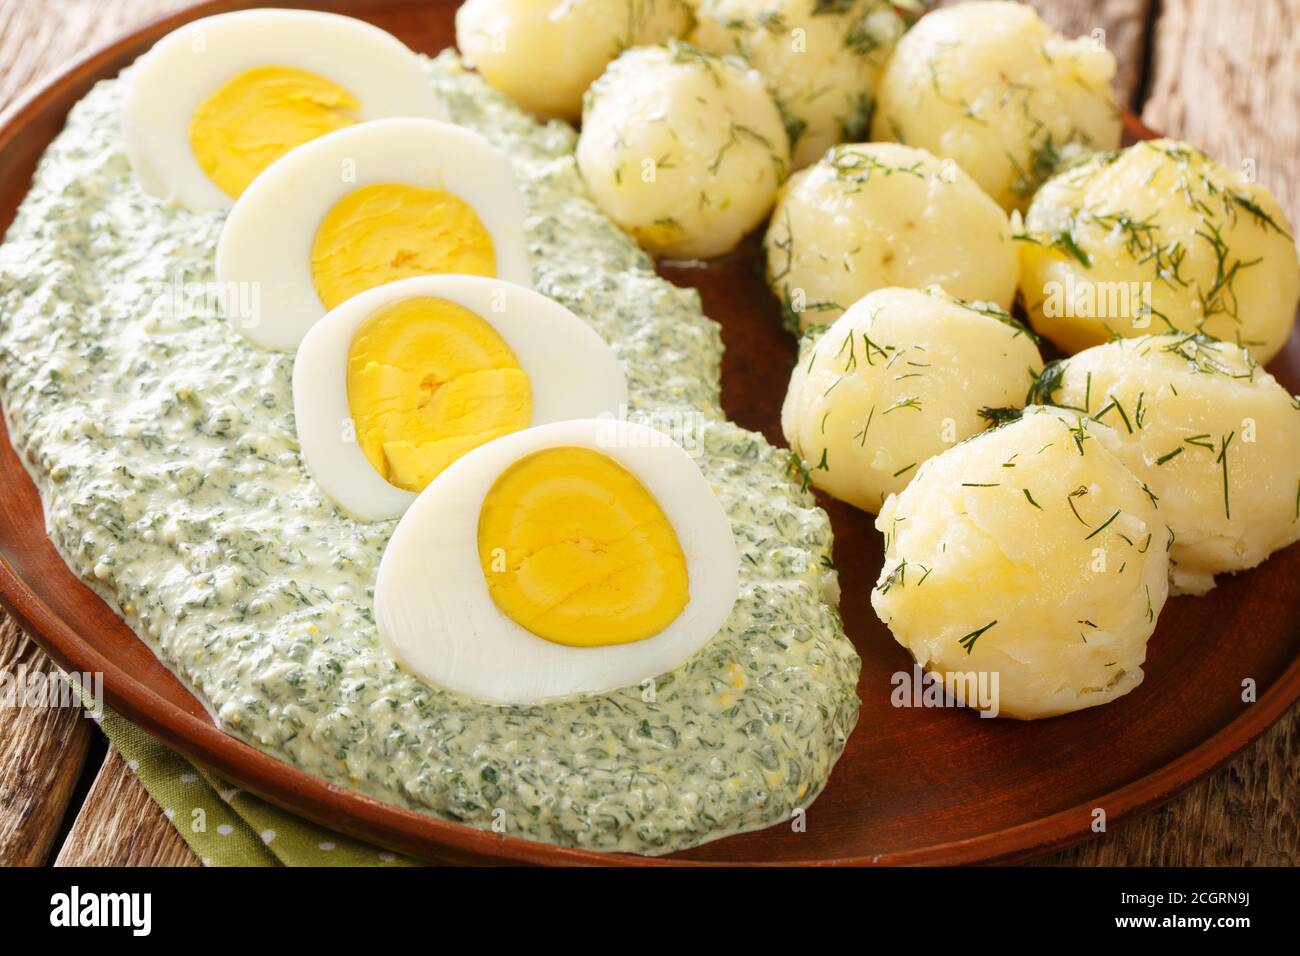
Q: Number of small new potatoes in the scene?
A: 9